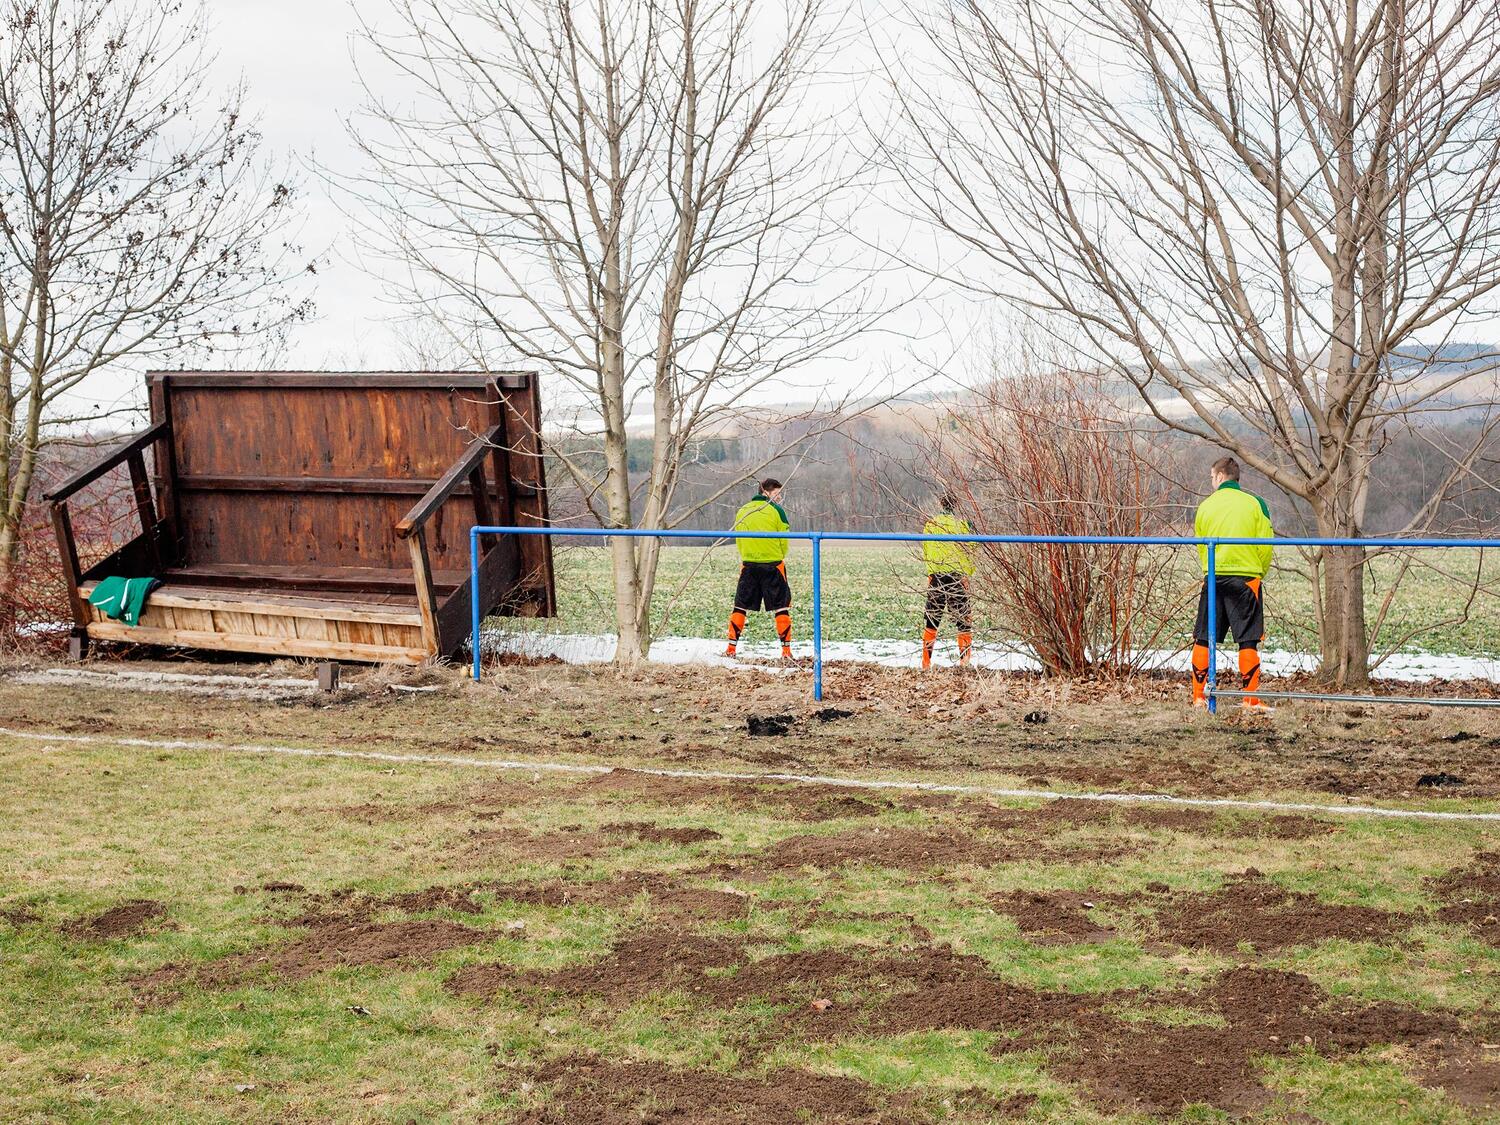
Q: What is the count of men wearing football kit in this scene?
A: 3